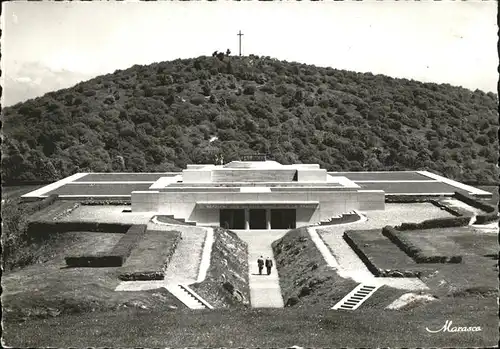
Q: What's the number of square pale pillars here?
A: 2